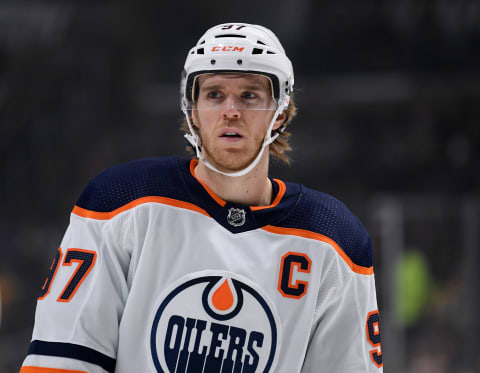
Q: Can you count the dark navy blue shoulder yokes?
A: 2